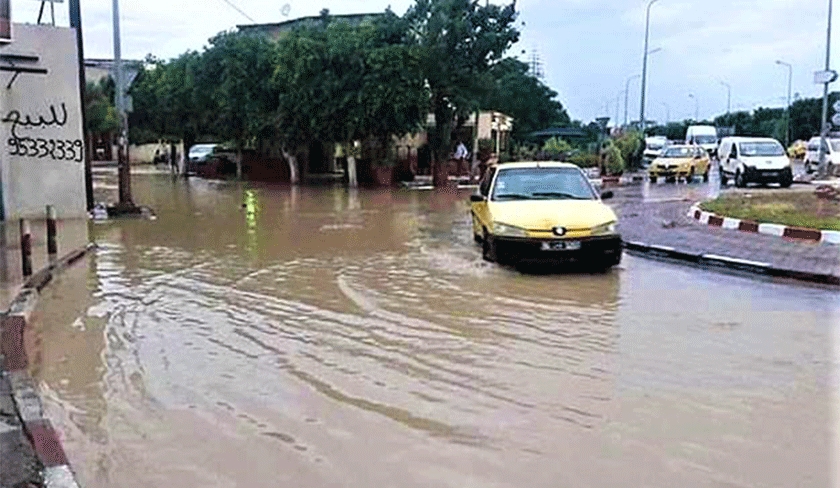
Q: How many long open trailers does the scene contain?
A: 0